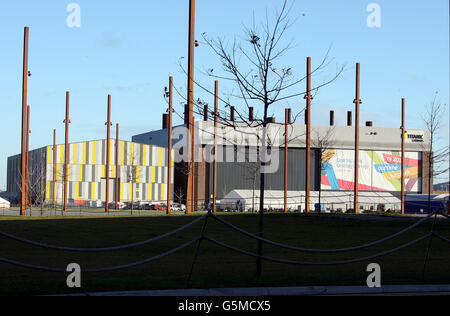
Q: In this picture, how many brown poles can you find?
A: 14